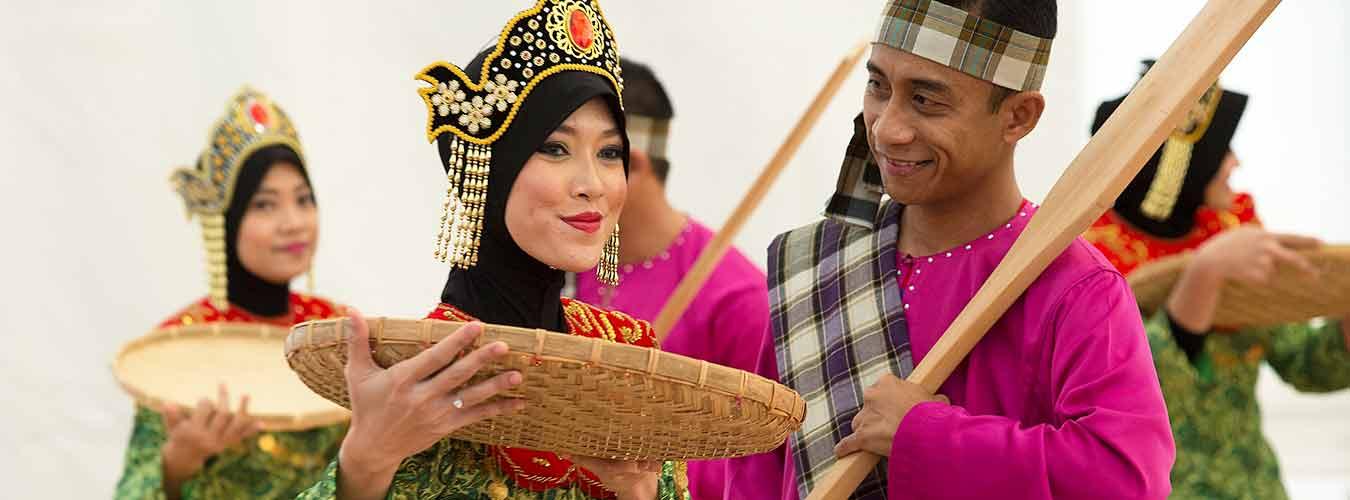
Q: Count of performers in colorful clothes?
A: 5